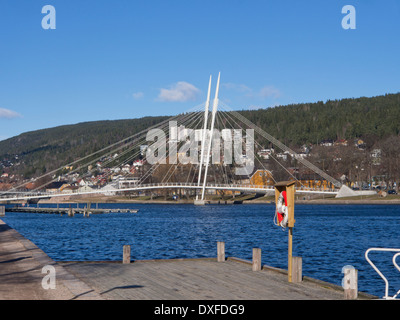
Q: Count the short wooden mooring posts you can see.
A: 5